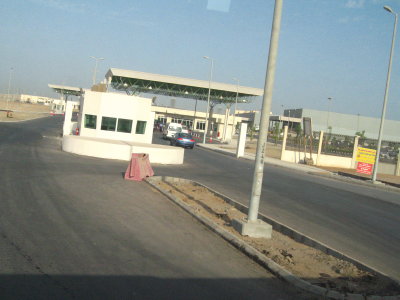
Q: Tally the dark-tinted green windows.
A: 4